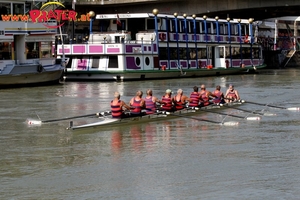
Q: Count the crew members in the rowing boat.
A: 9